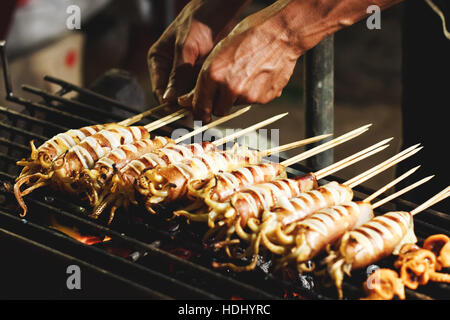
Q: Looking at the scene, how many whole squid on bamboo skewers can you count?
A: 10